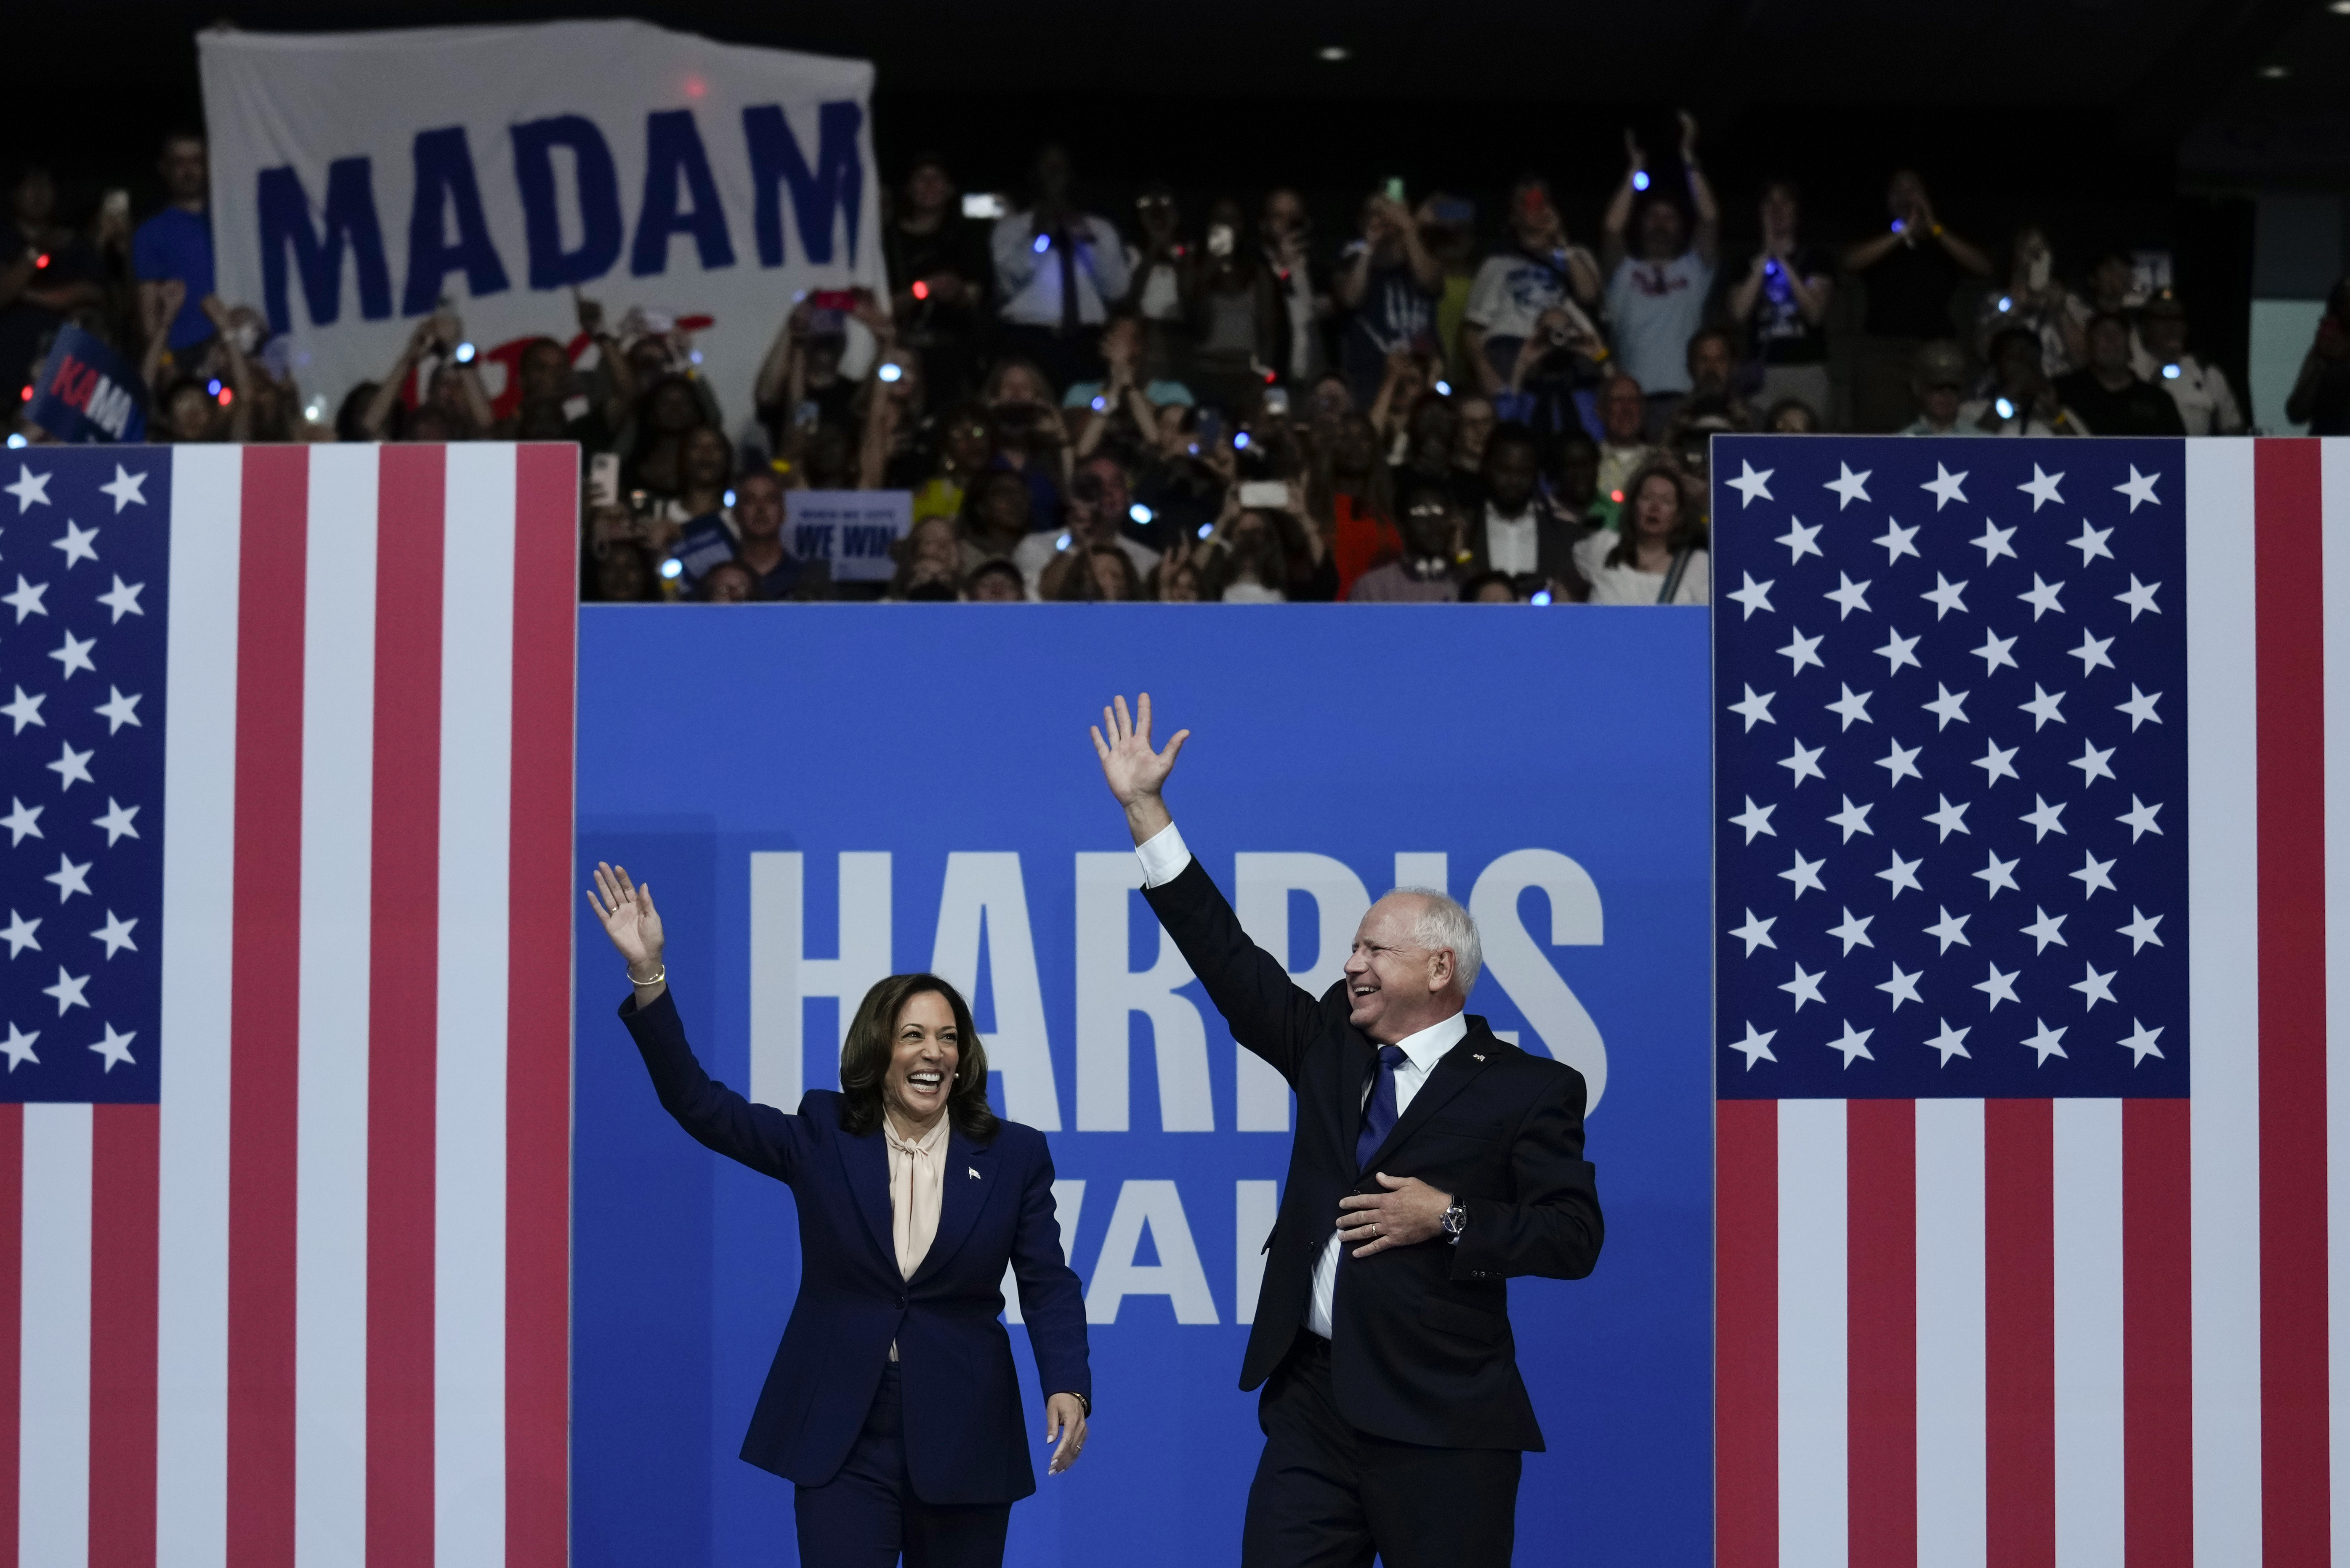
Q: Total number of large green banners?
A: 0